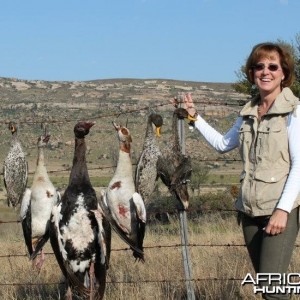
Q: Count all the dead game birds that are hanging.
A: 6